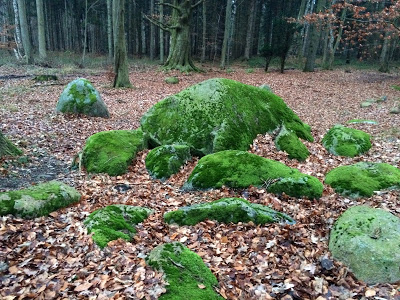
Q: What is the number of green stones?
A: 13